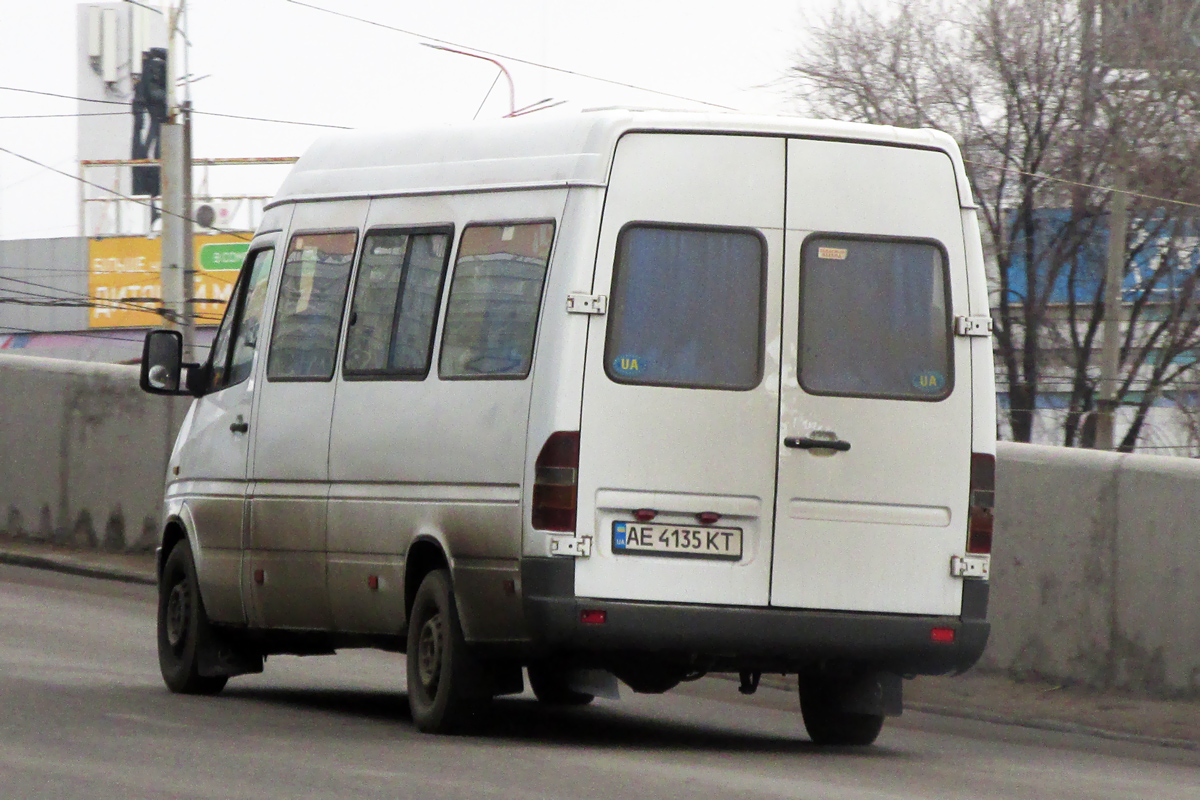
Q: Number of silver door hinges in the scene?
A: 4